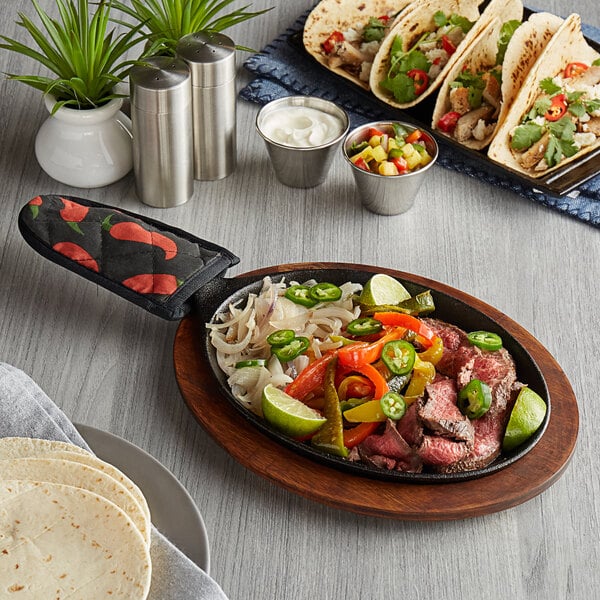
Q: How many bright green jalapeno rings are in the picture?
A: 10